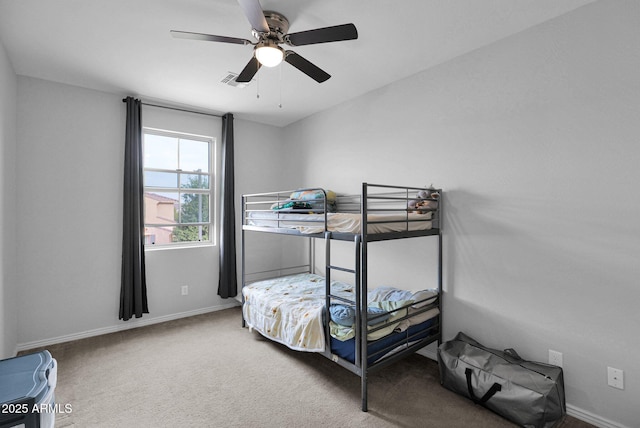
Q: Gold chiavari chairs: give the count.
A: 0